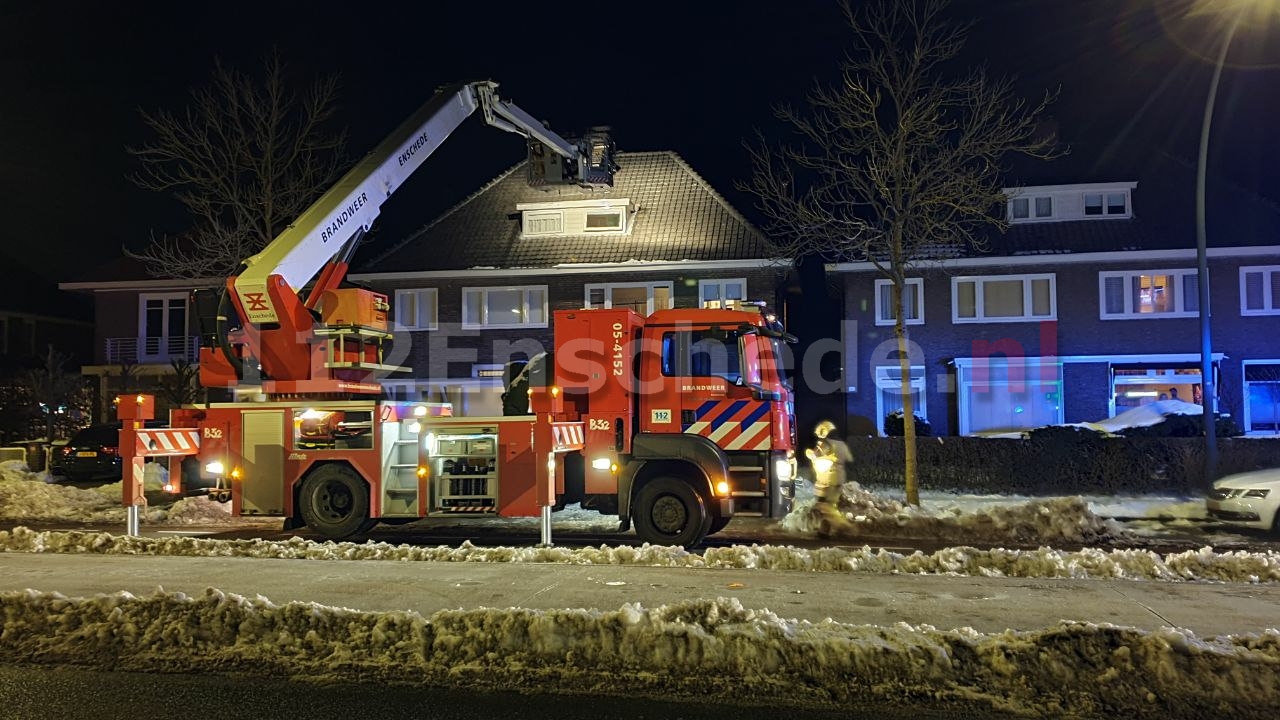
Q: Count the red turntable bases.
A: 1